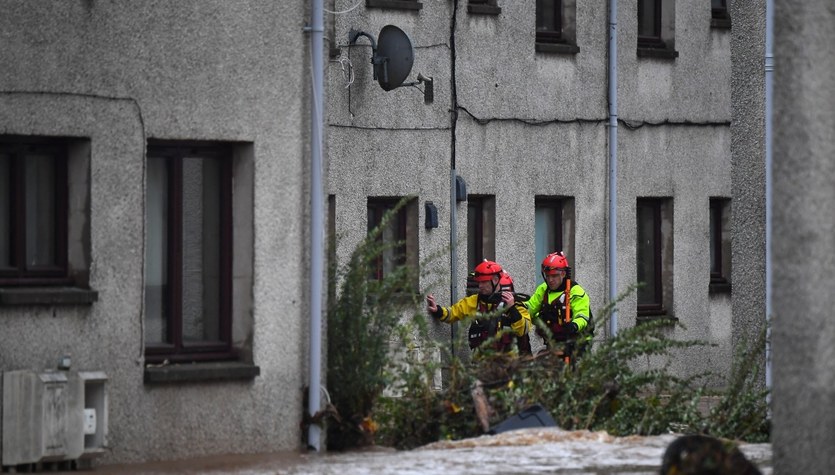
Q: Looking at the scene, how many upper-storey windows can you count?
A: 5